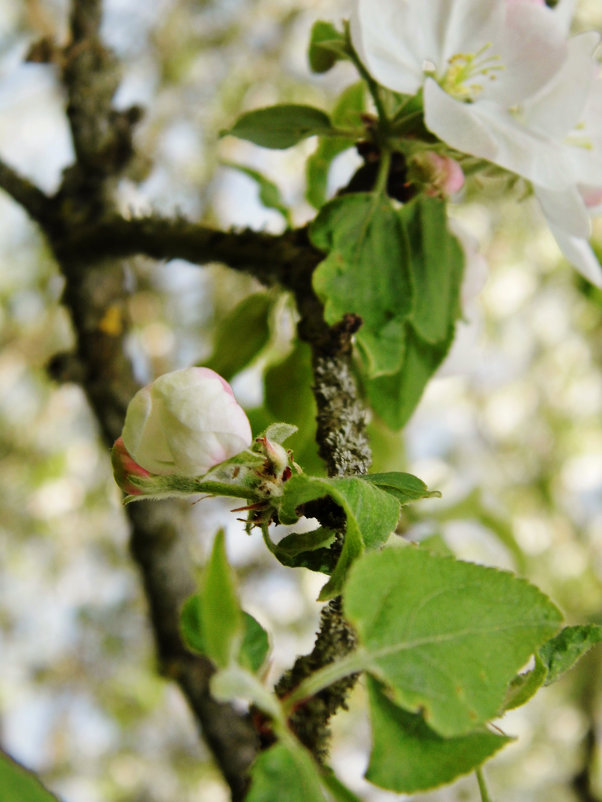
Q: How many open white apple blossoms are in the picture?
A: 2